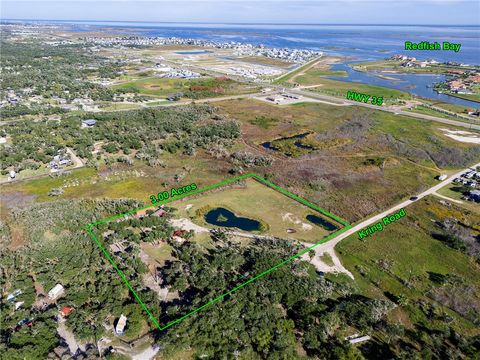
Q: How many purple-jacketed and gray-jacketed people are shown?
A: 0